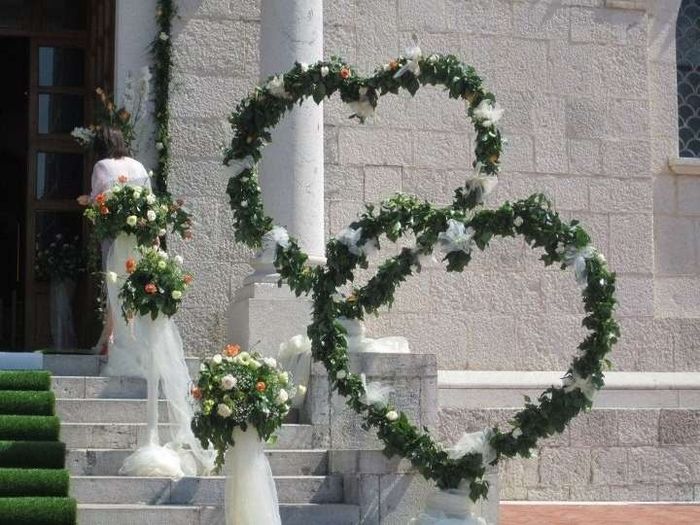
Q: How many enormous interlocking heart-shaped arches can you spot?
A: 2